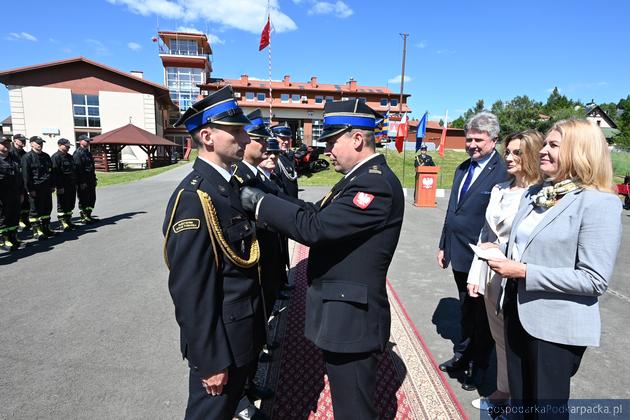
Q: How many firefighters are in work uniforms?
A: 5